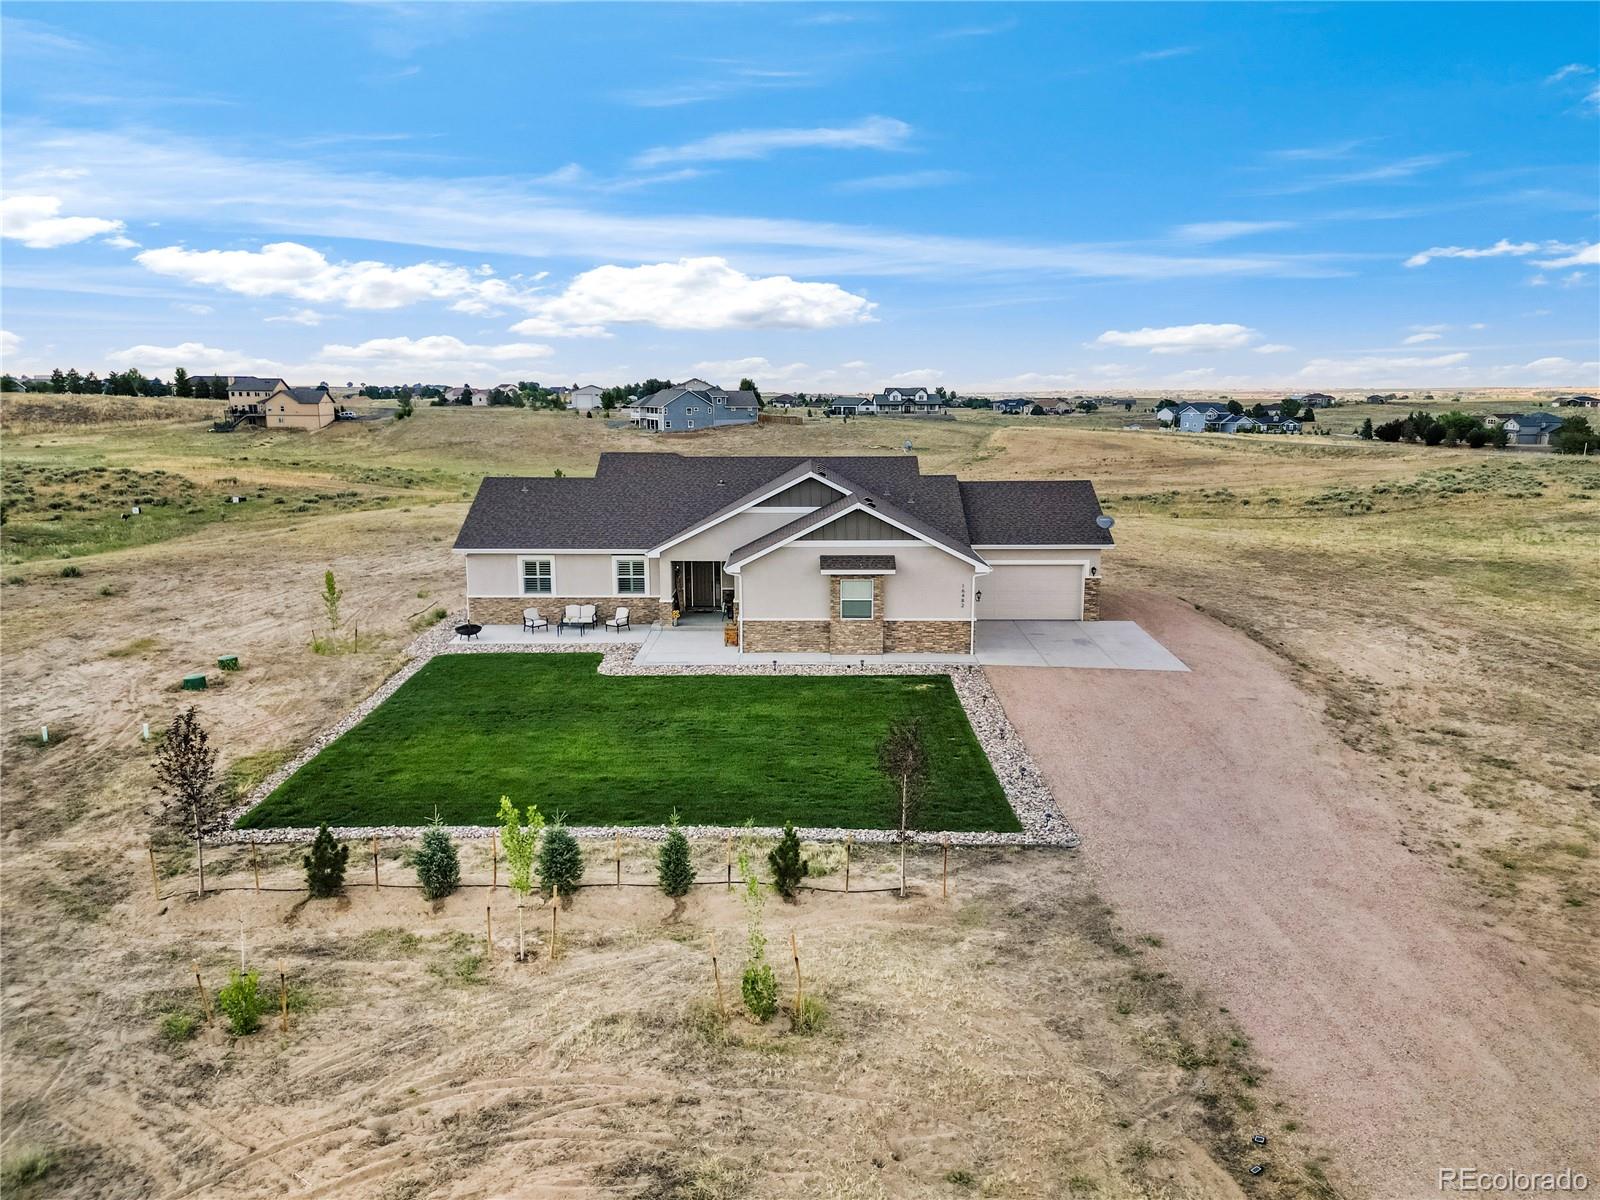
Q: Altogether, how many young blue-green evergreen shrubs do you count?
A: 3